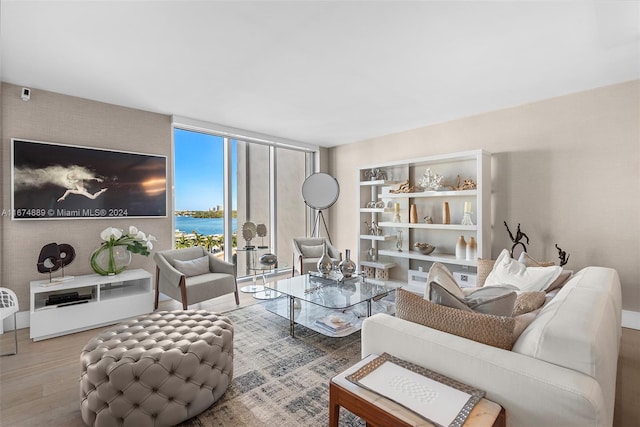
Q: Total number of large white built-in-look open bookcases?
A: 1